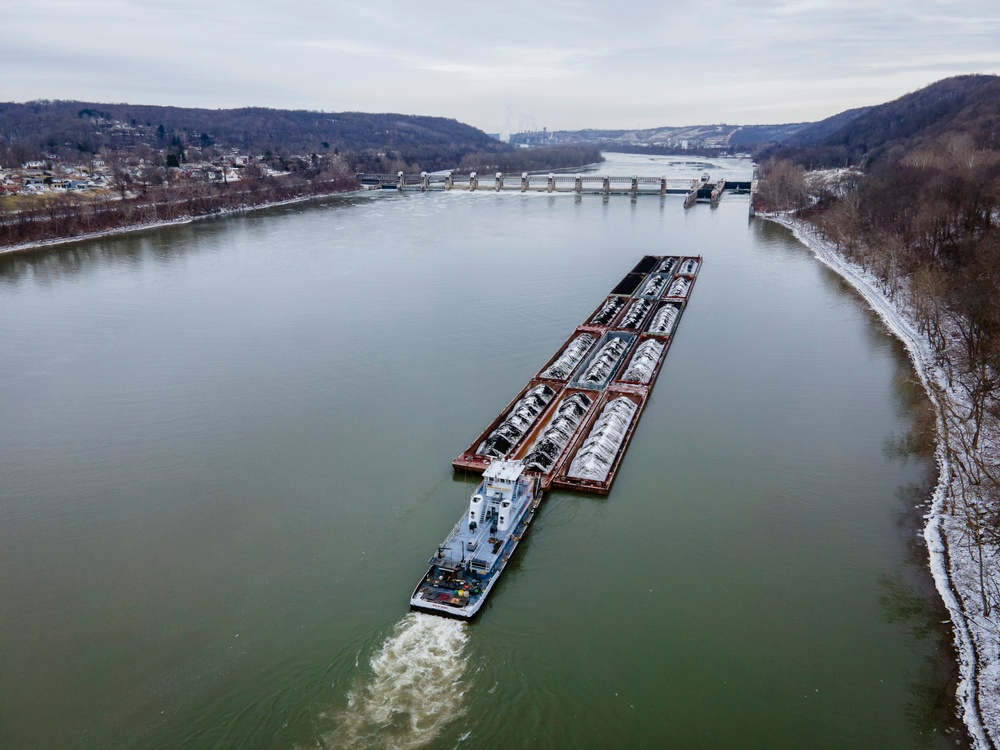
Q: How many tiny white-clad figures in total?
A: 0